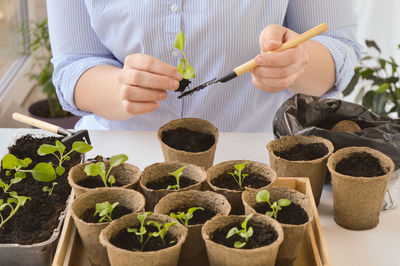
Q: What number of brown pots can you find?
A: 11